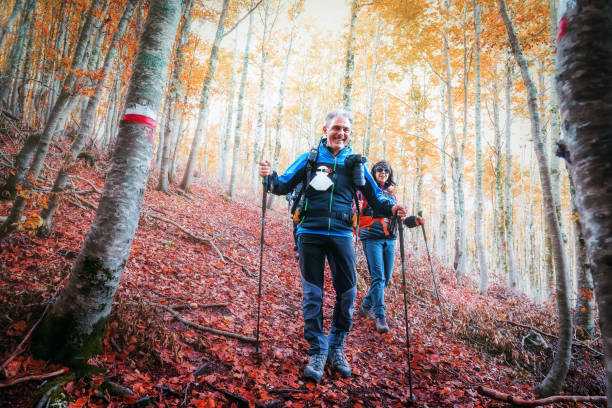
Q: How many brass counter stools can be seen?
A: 0